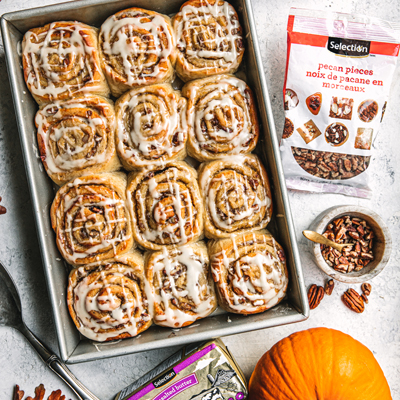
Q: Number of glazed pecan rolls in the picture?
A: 12